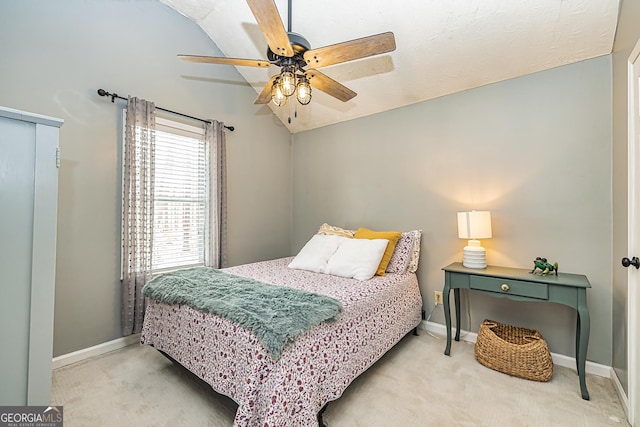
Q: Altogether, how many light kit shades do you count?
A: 3